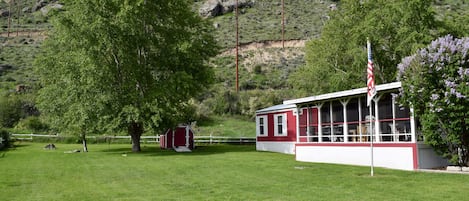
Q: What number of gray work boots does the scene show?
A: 0